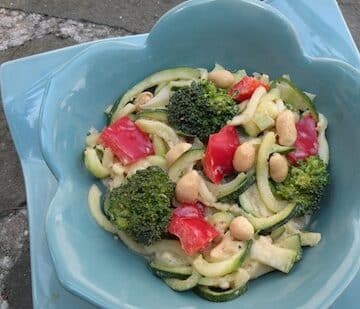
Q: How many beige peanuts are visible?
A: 8